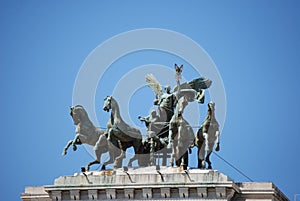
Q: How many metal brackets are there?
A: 4